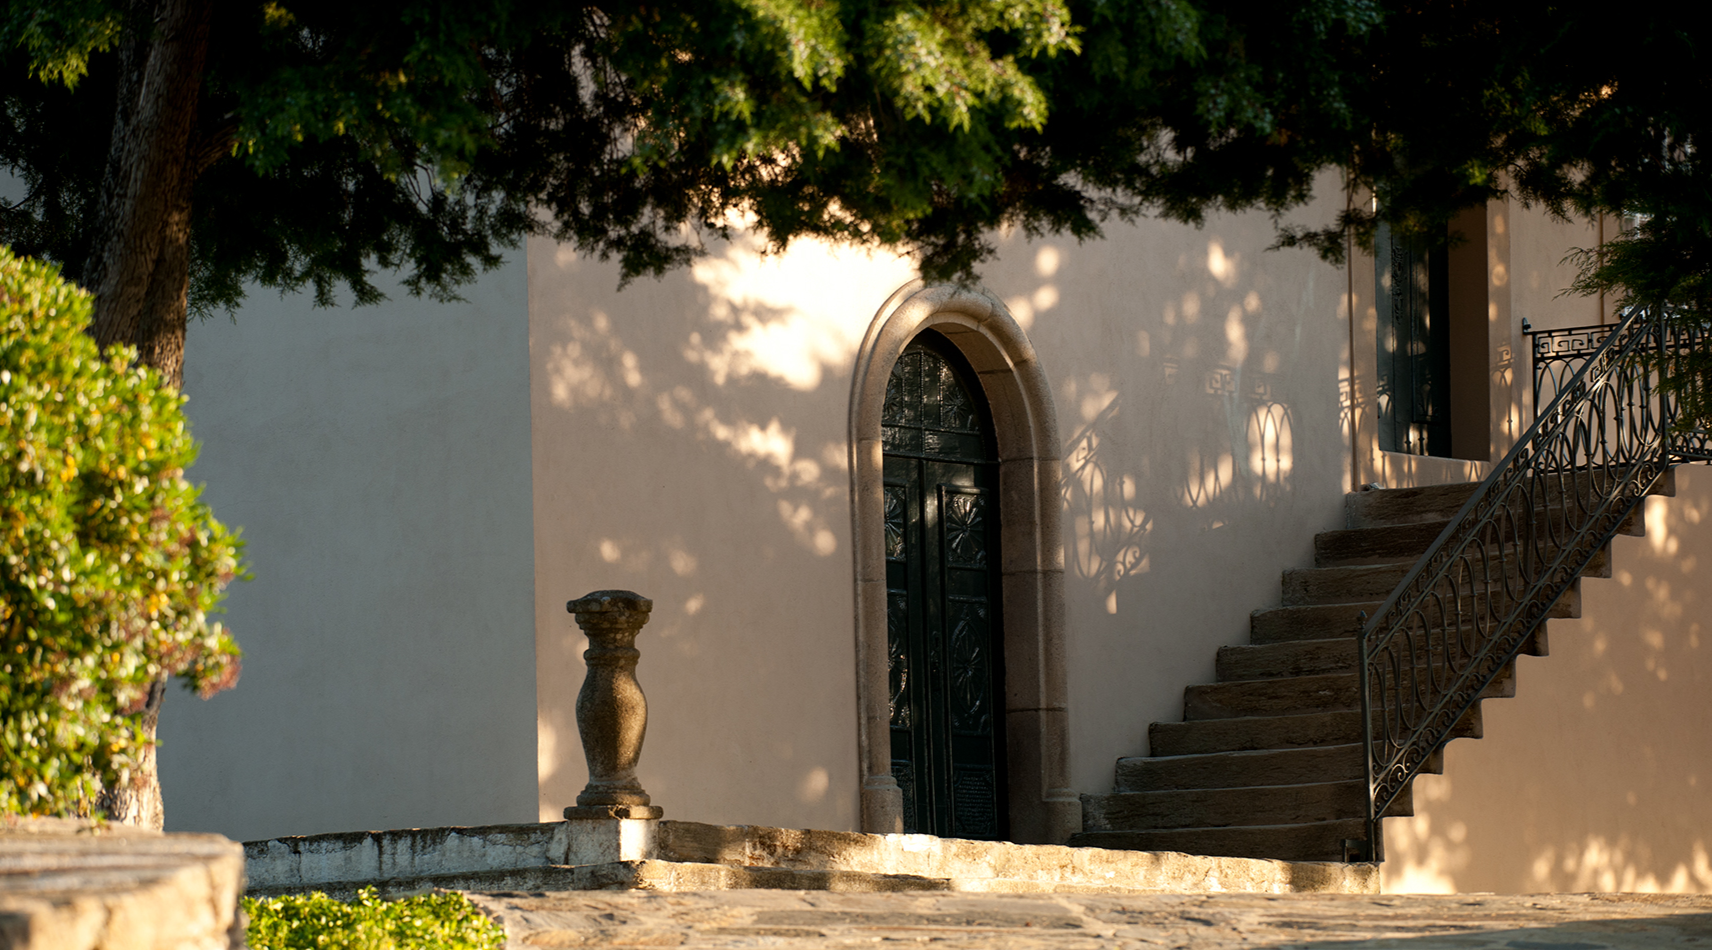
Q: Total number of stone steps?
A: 10